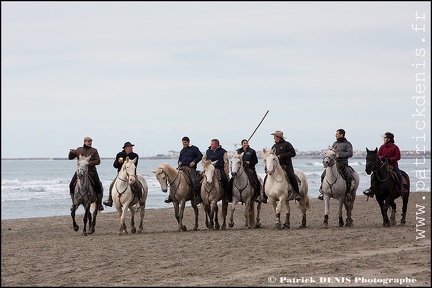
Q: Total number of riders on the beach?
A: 8